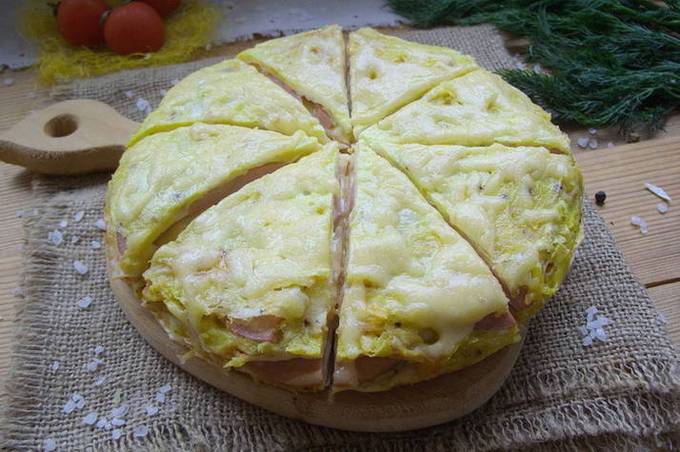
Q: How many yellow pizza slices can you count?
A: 8